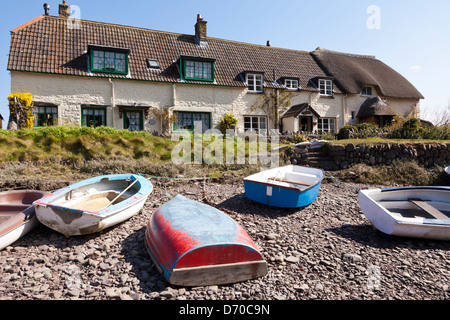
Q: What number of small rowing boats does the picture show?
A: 5